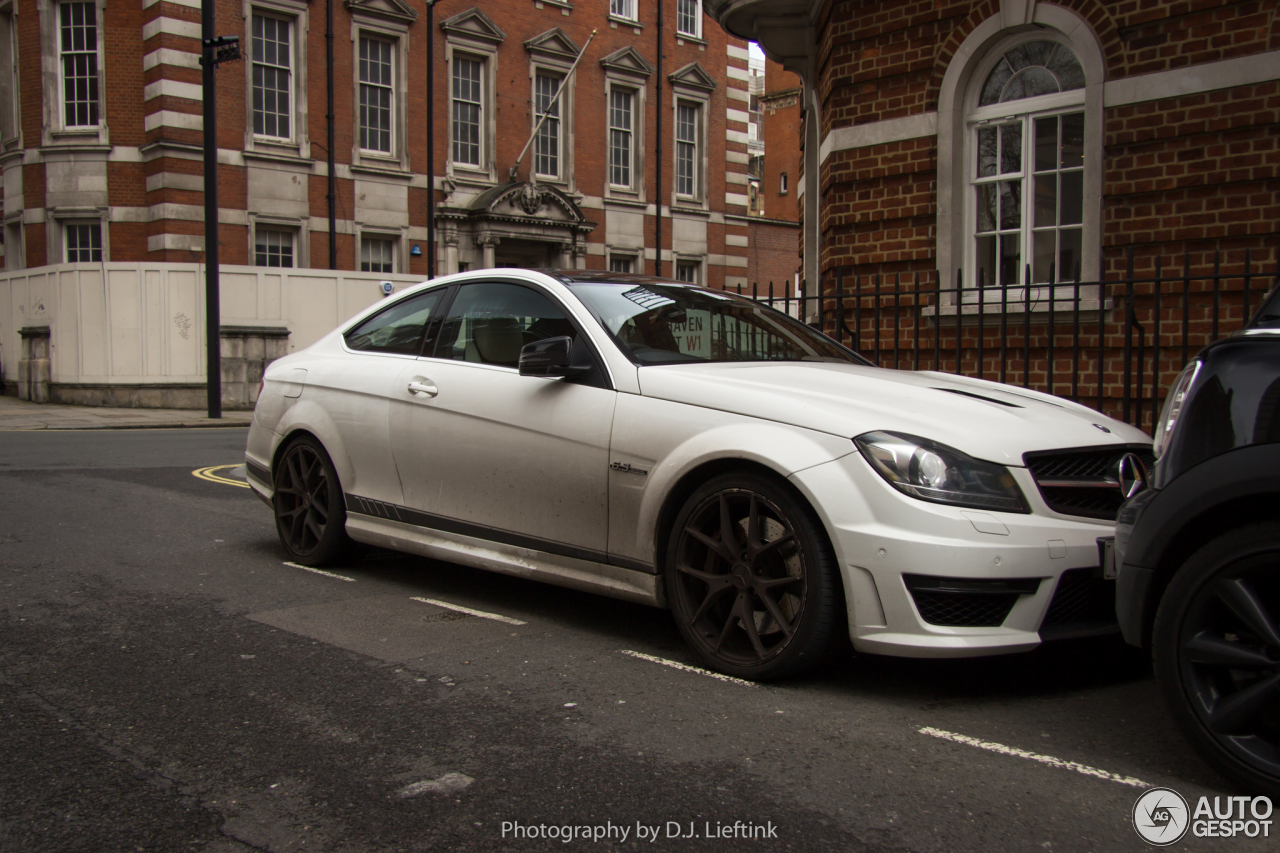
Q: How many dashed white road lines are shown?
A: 4